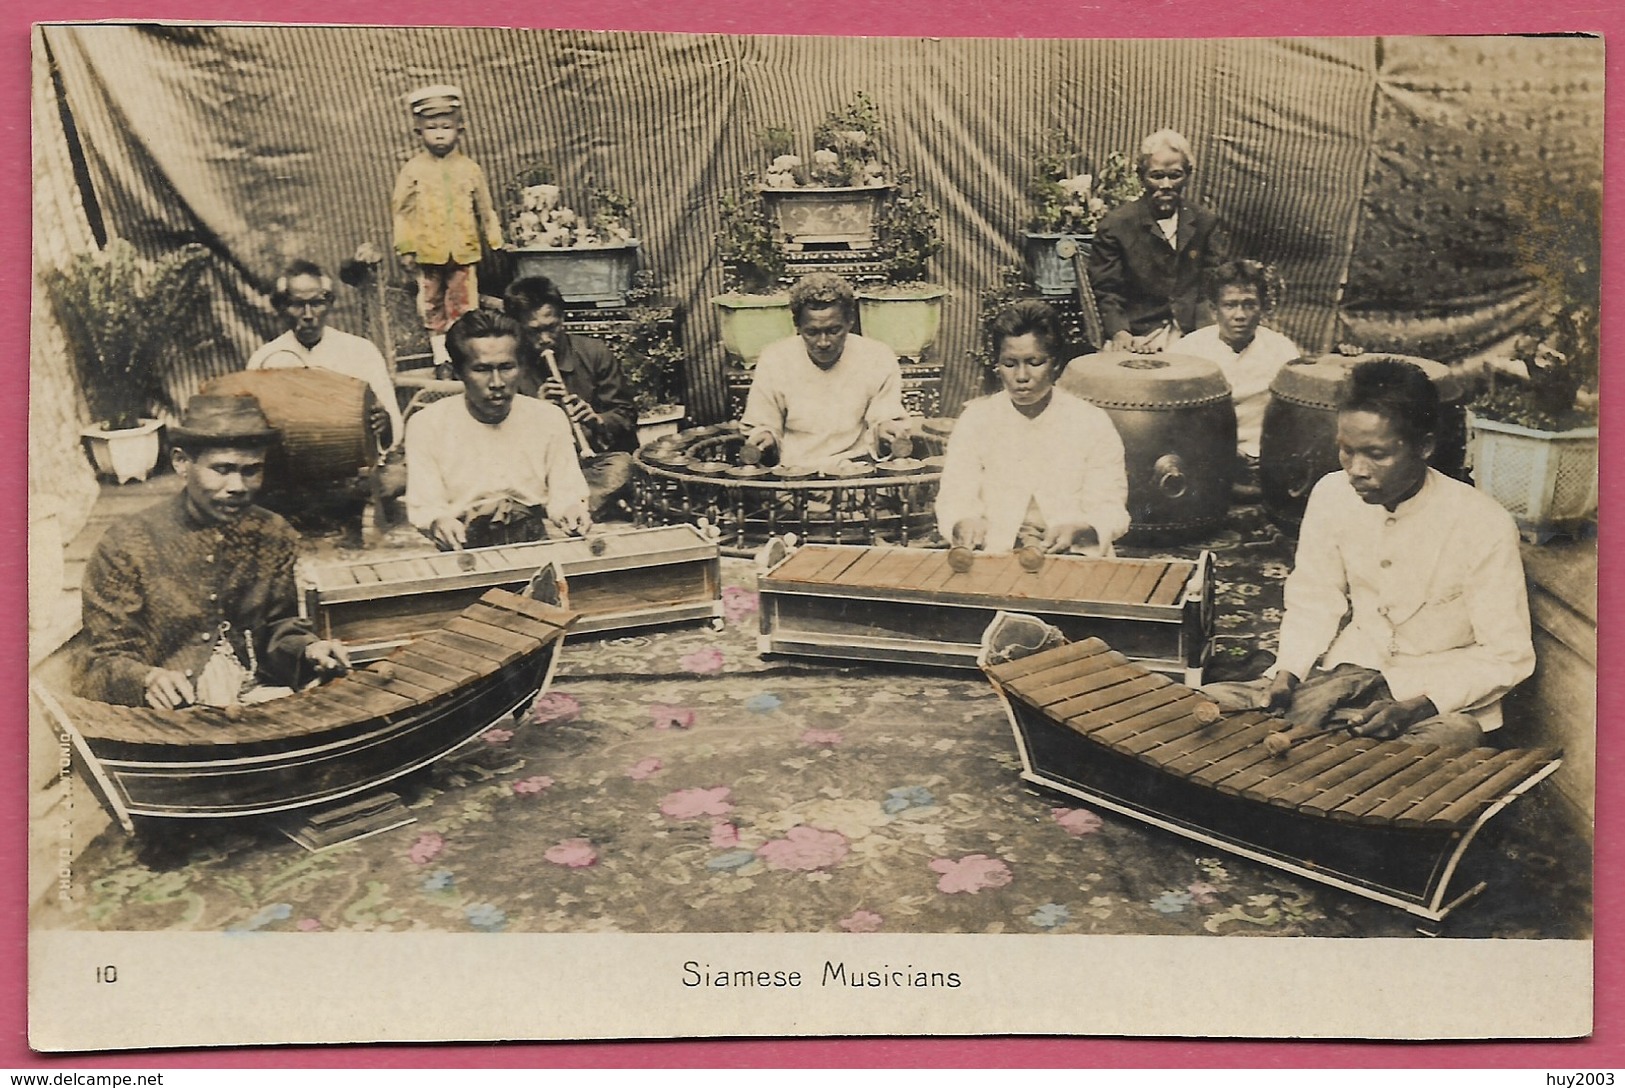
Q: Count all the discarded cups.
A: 0